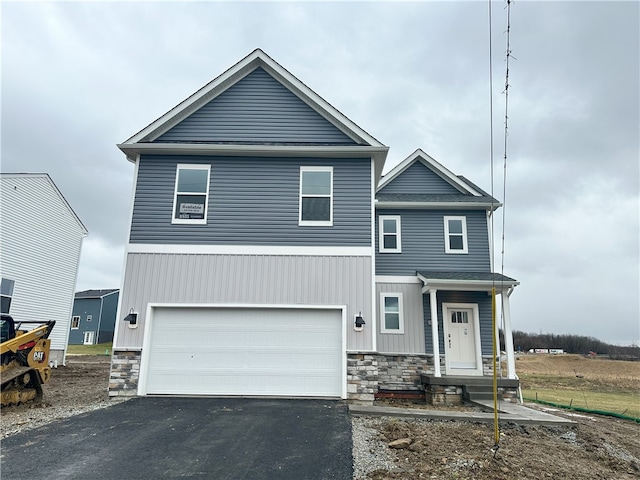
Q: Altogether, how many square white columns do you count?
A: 2